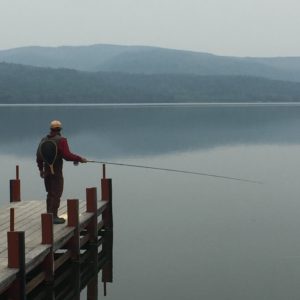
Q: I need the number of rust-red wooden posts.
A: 6